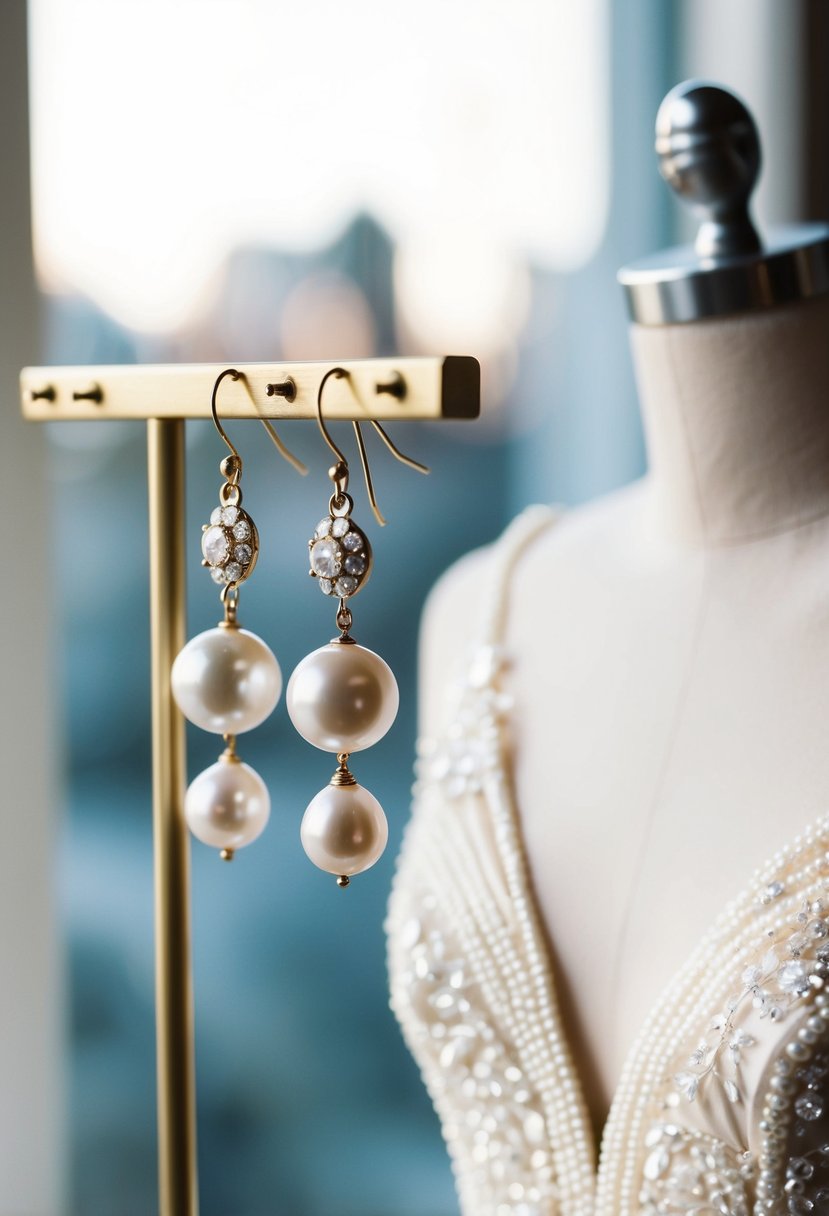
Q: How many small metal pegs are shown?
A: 4